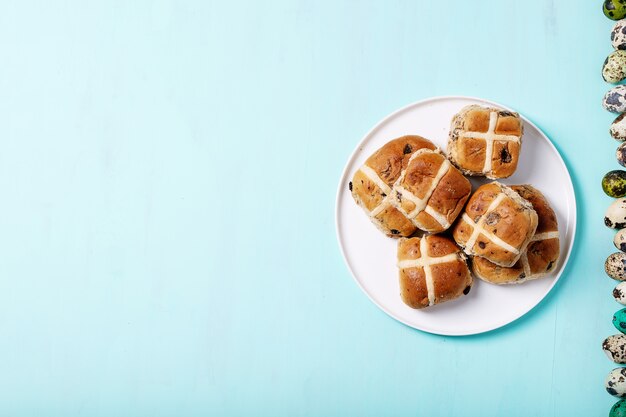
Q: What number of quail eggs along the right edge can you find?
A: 15